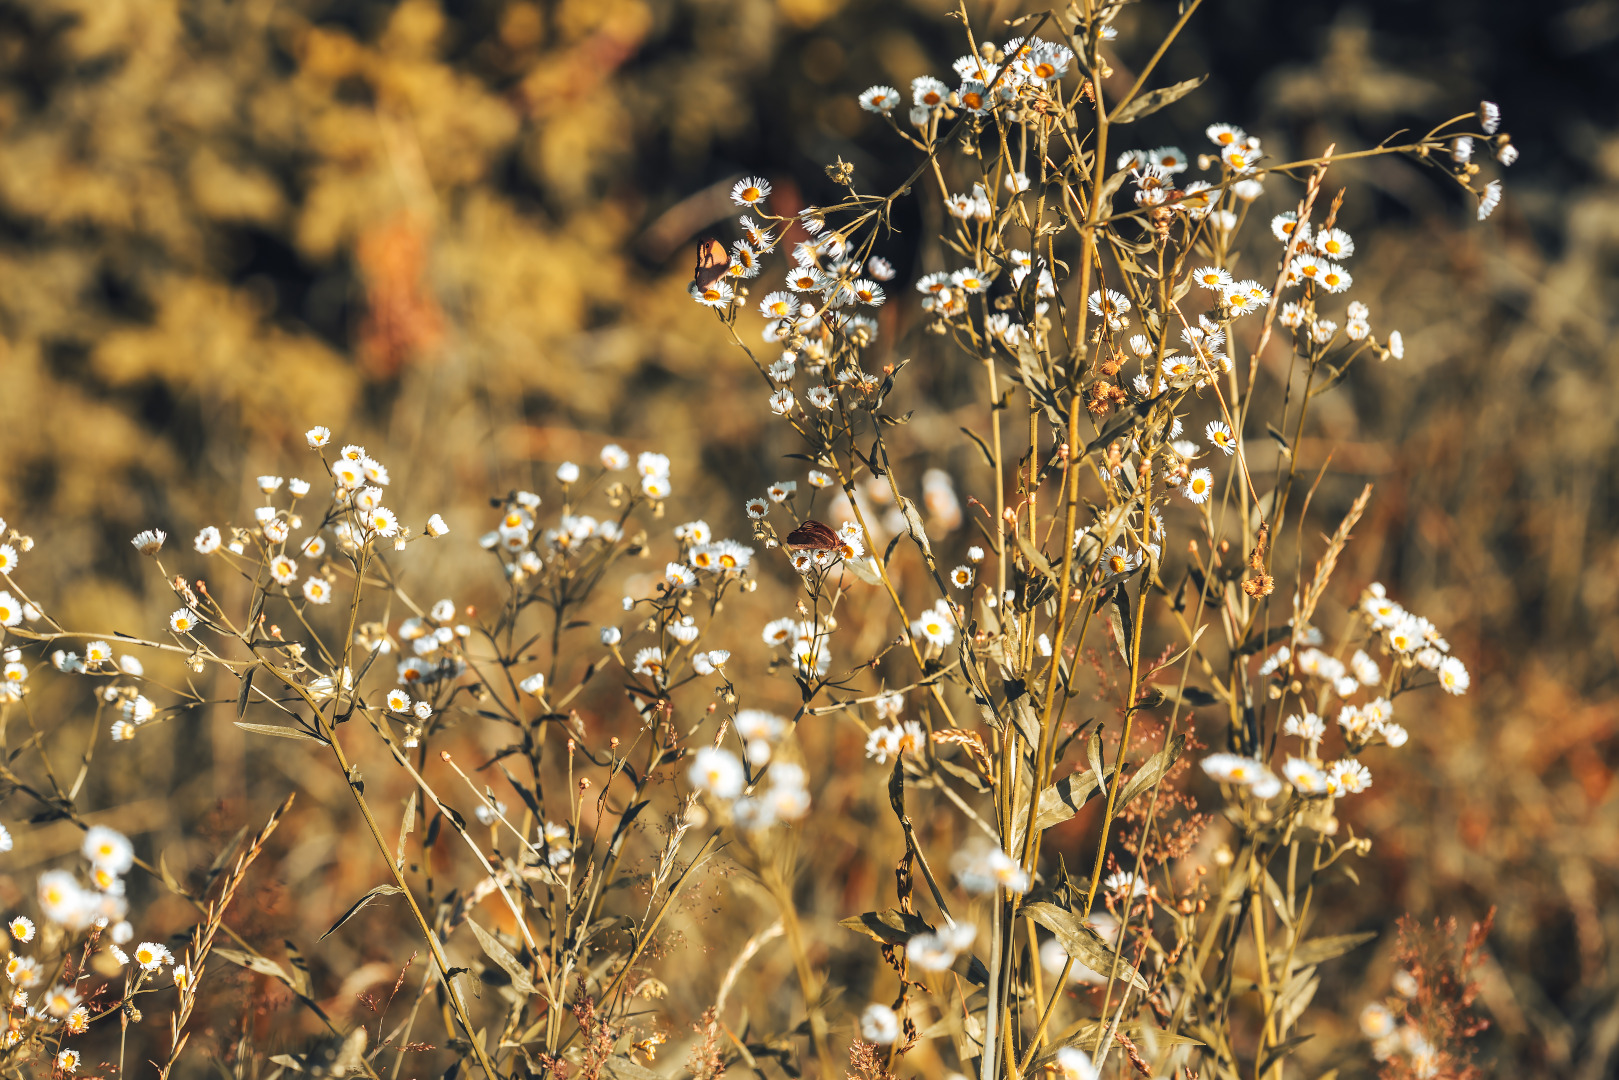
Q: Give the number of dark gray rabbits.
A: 0